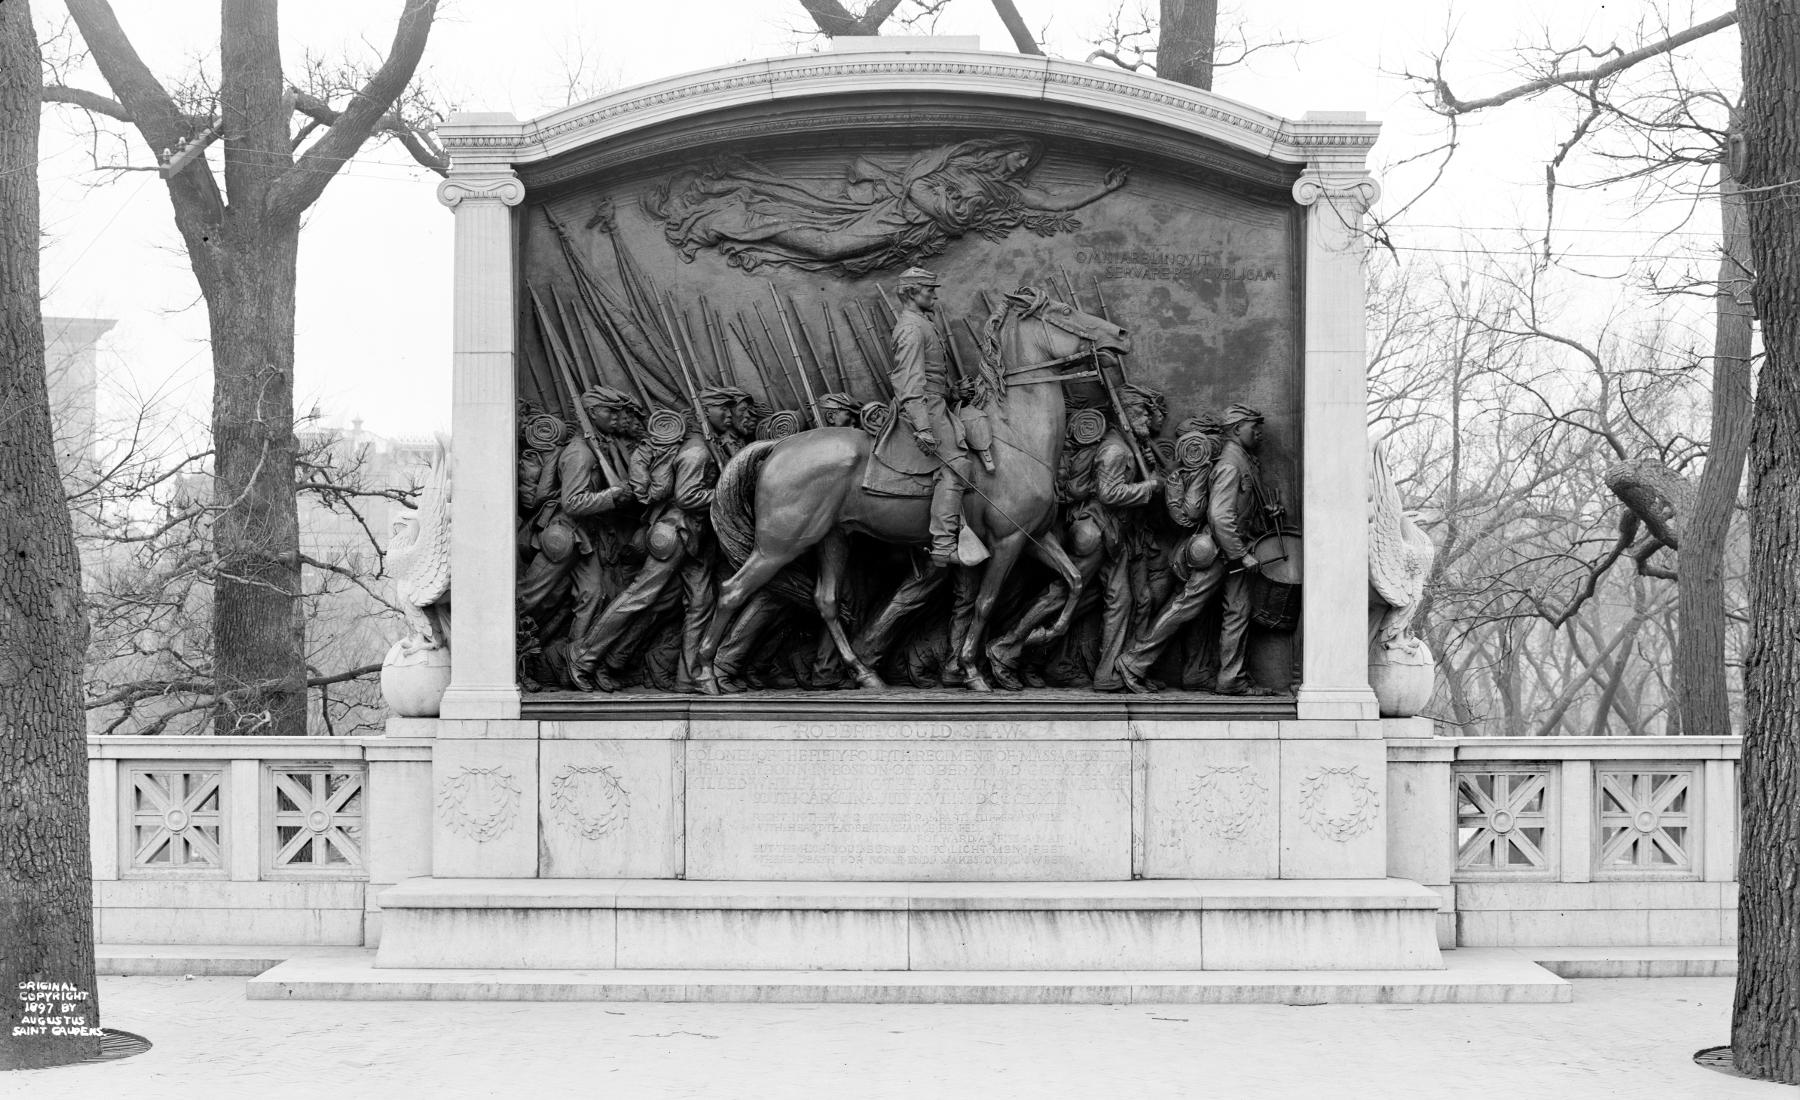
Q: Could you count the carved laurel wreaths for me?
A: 4